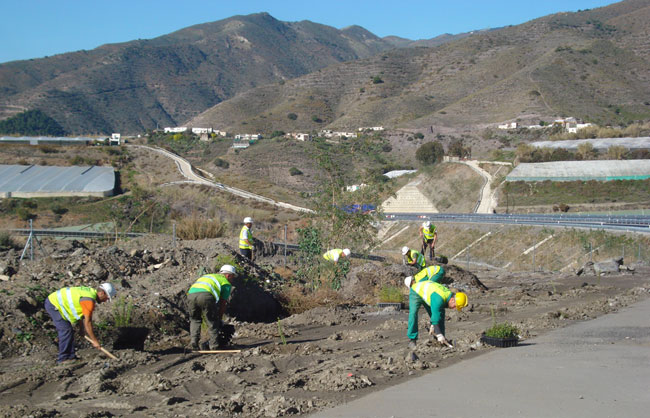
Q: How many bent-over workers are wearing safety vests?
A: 6